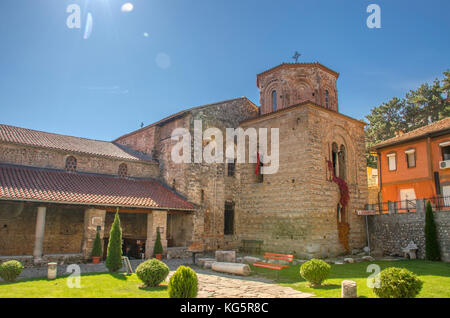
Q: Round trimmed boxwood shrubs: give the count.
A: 5